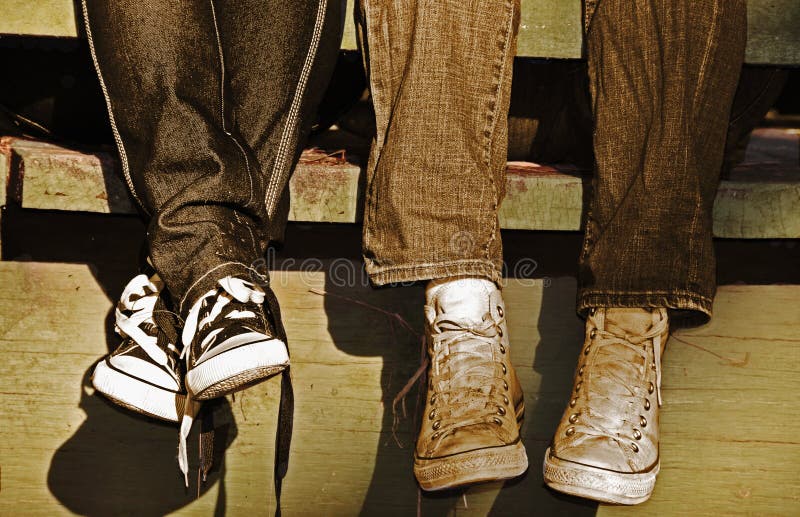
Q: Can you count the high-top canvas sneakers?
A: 2